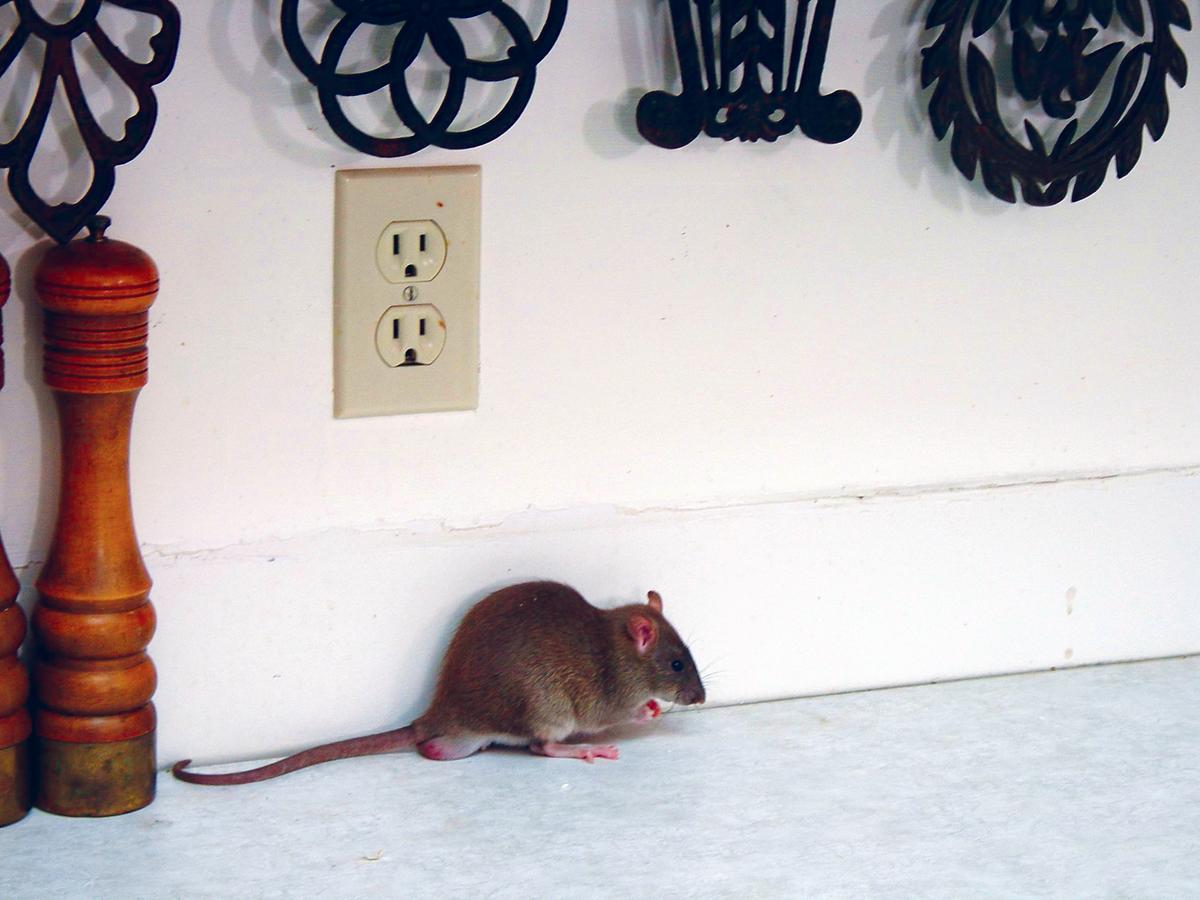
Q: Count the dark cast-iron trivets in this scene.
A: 4